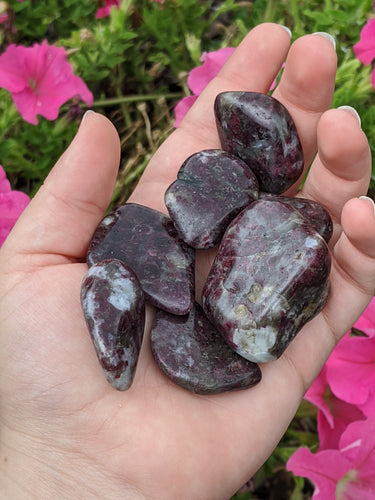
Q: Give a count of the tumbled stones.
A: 7